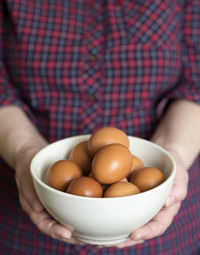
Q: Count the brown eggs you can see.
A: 8